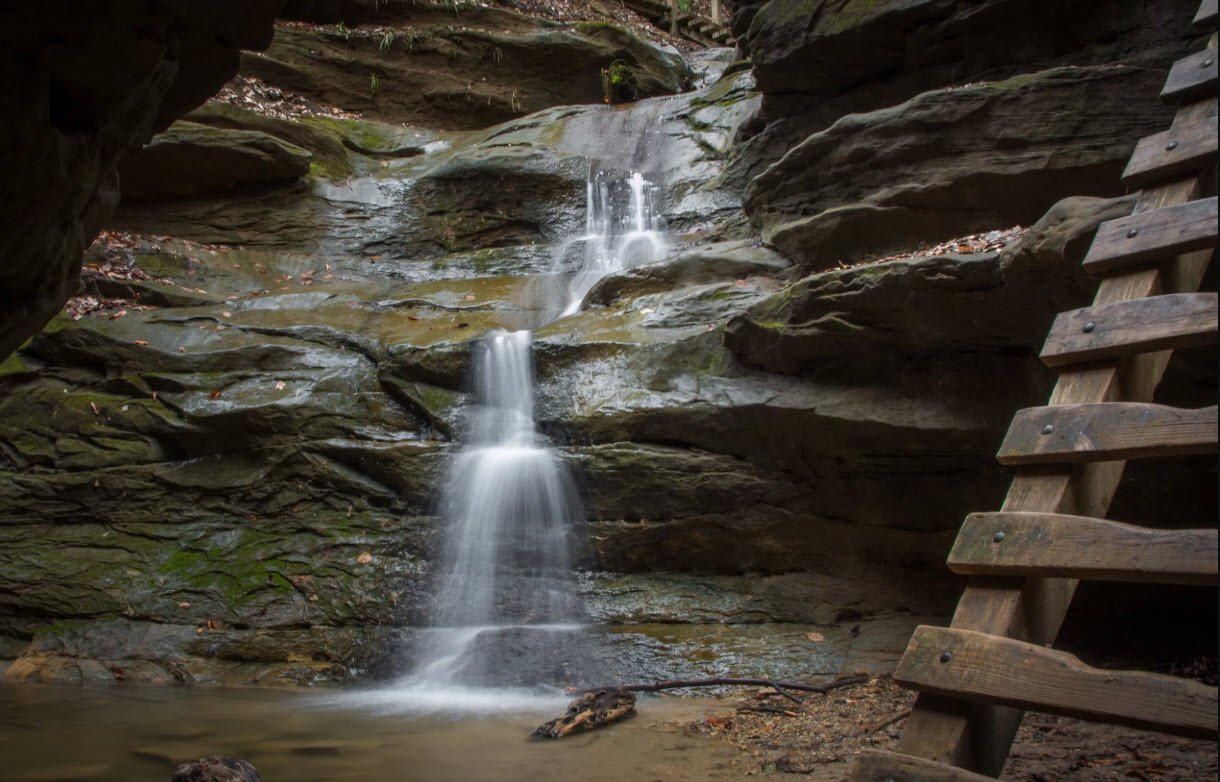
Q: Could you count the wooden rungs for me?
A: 9